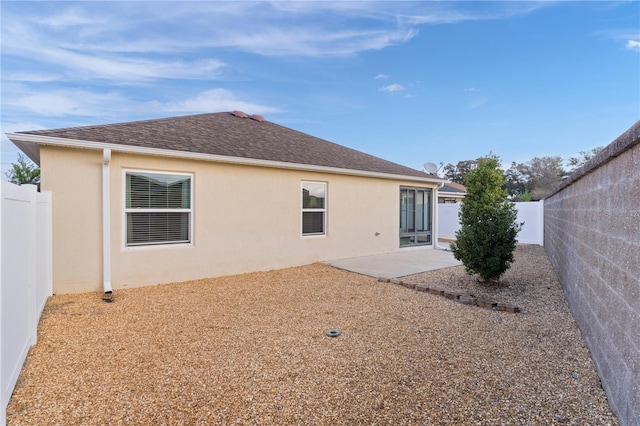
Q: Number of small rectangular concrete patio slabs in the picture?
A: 1